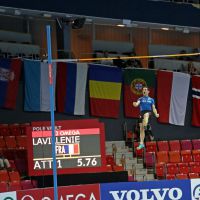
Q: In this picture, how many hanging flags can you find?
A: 7